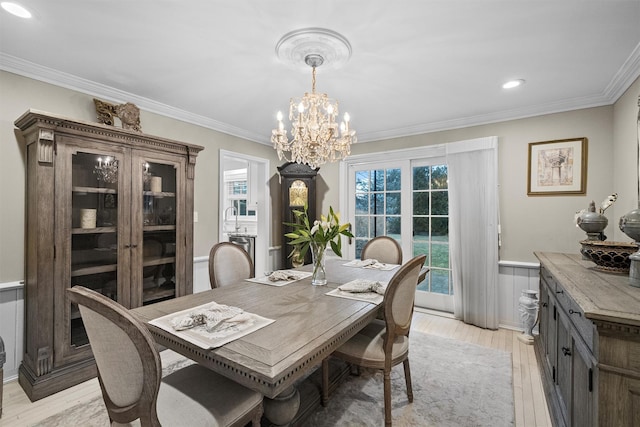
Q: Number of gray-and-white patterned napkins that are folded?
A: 4